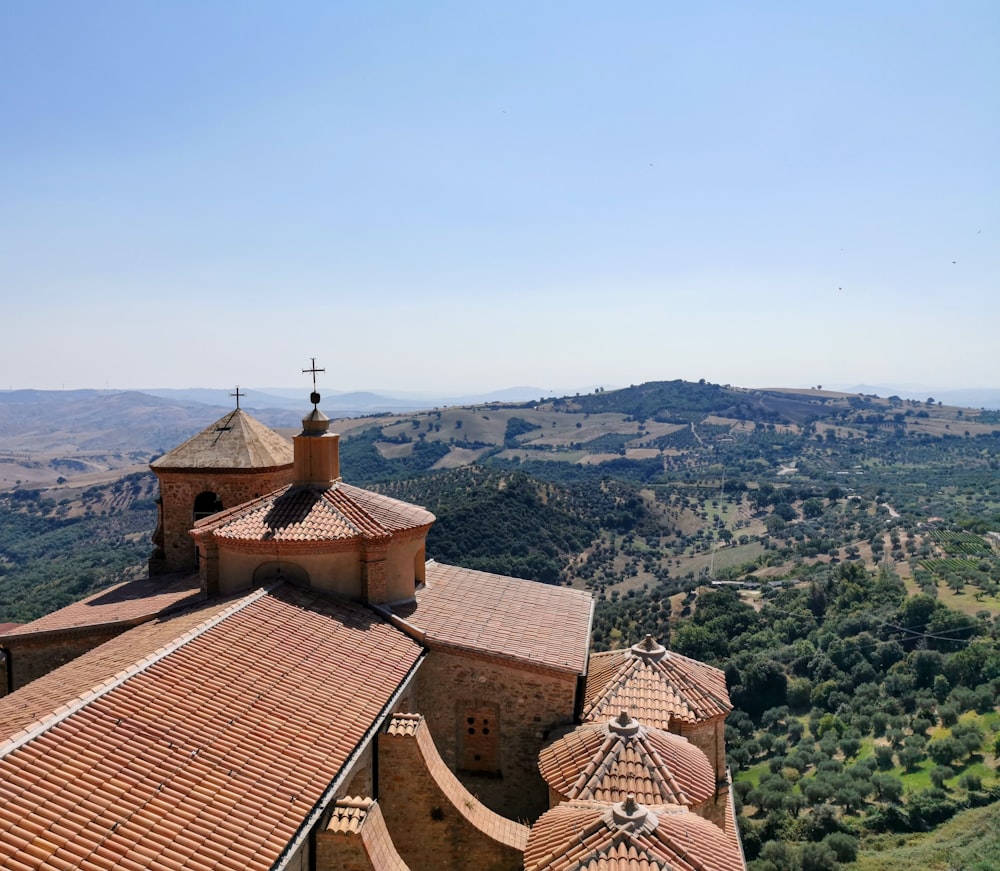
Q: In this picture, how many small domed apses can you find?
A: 3